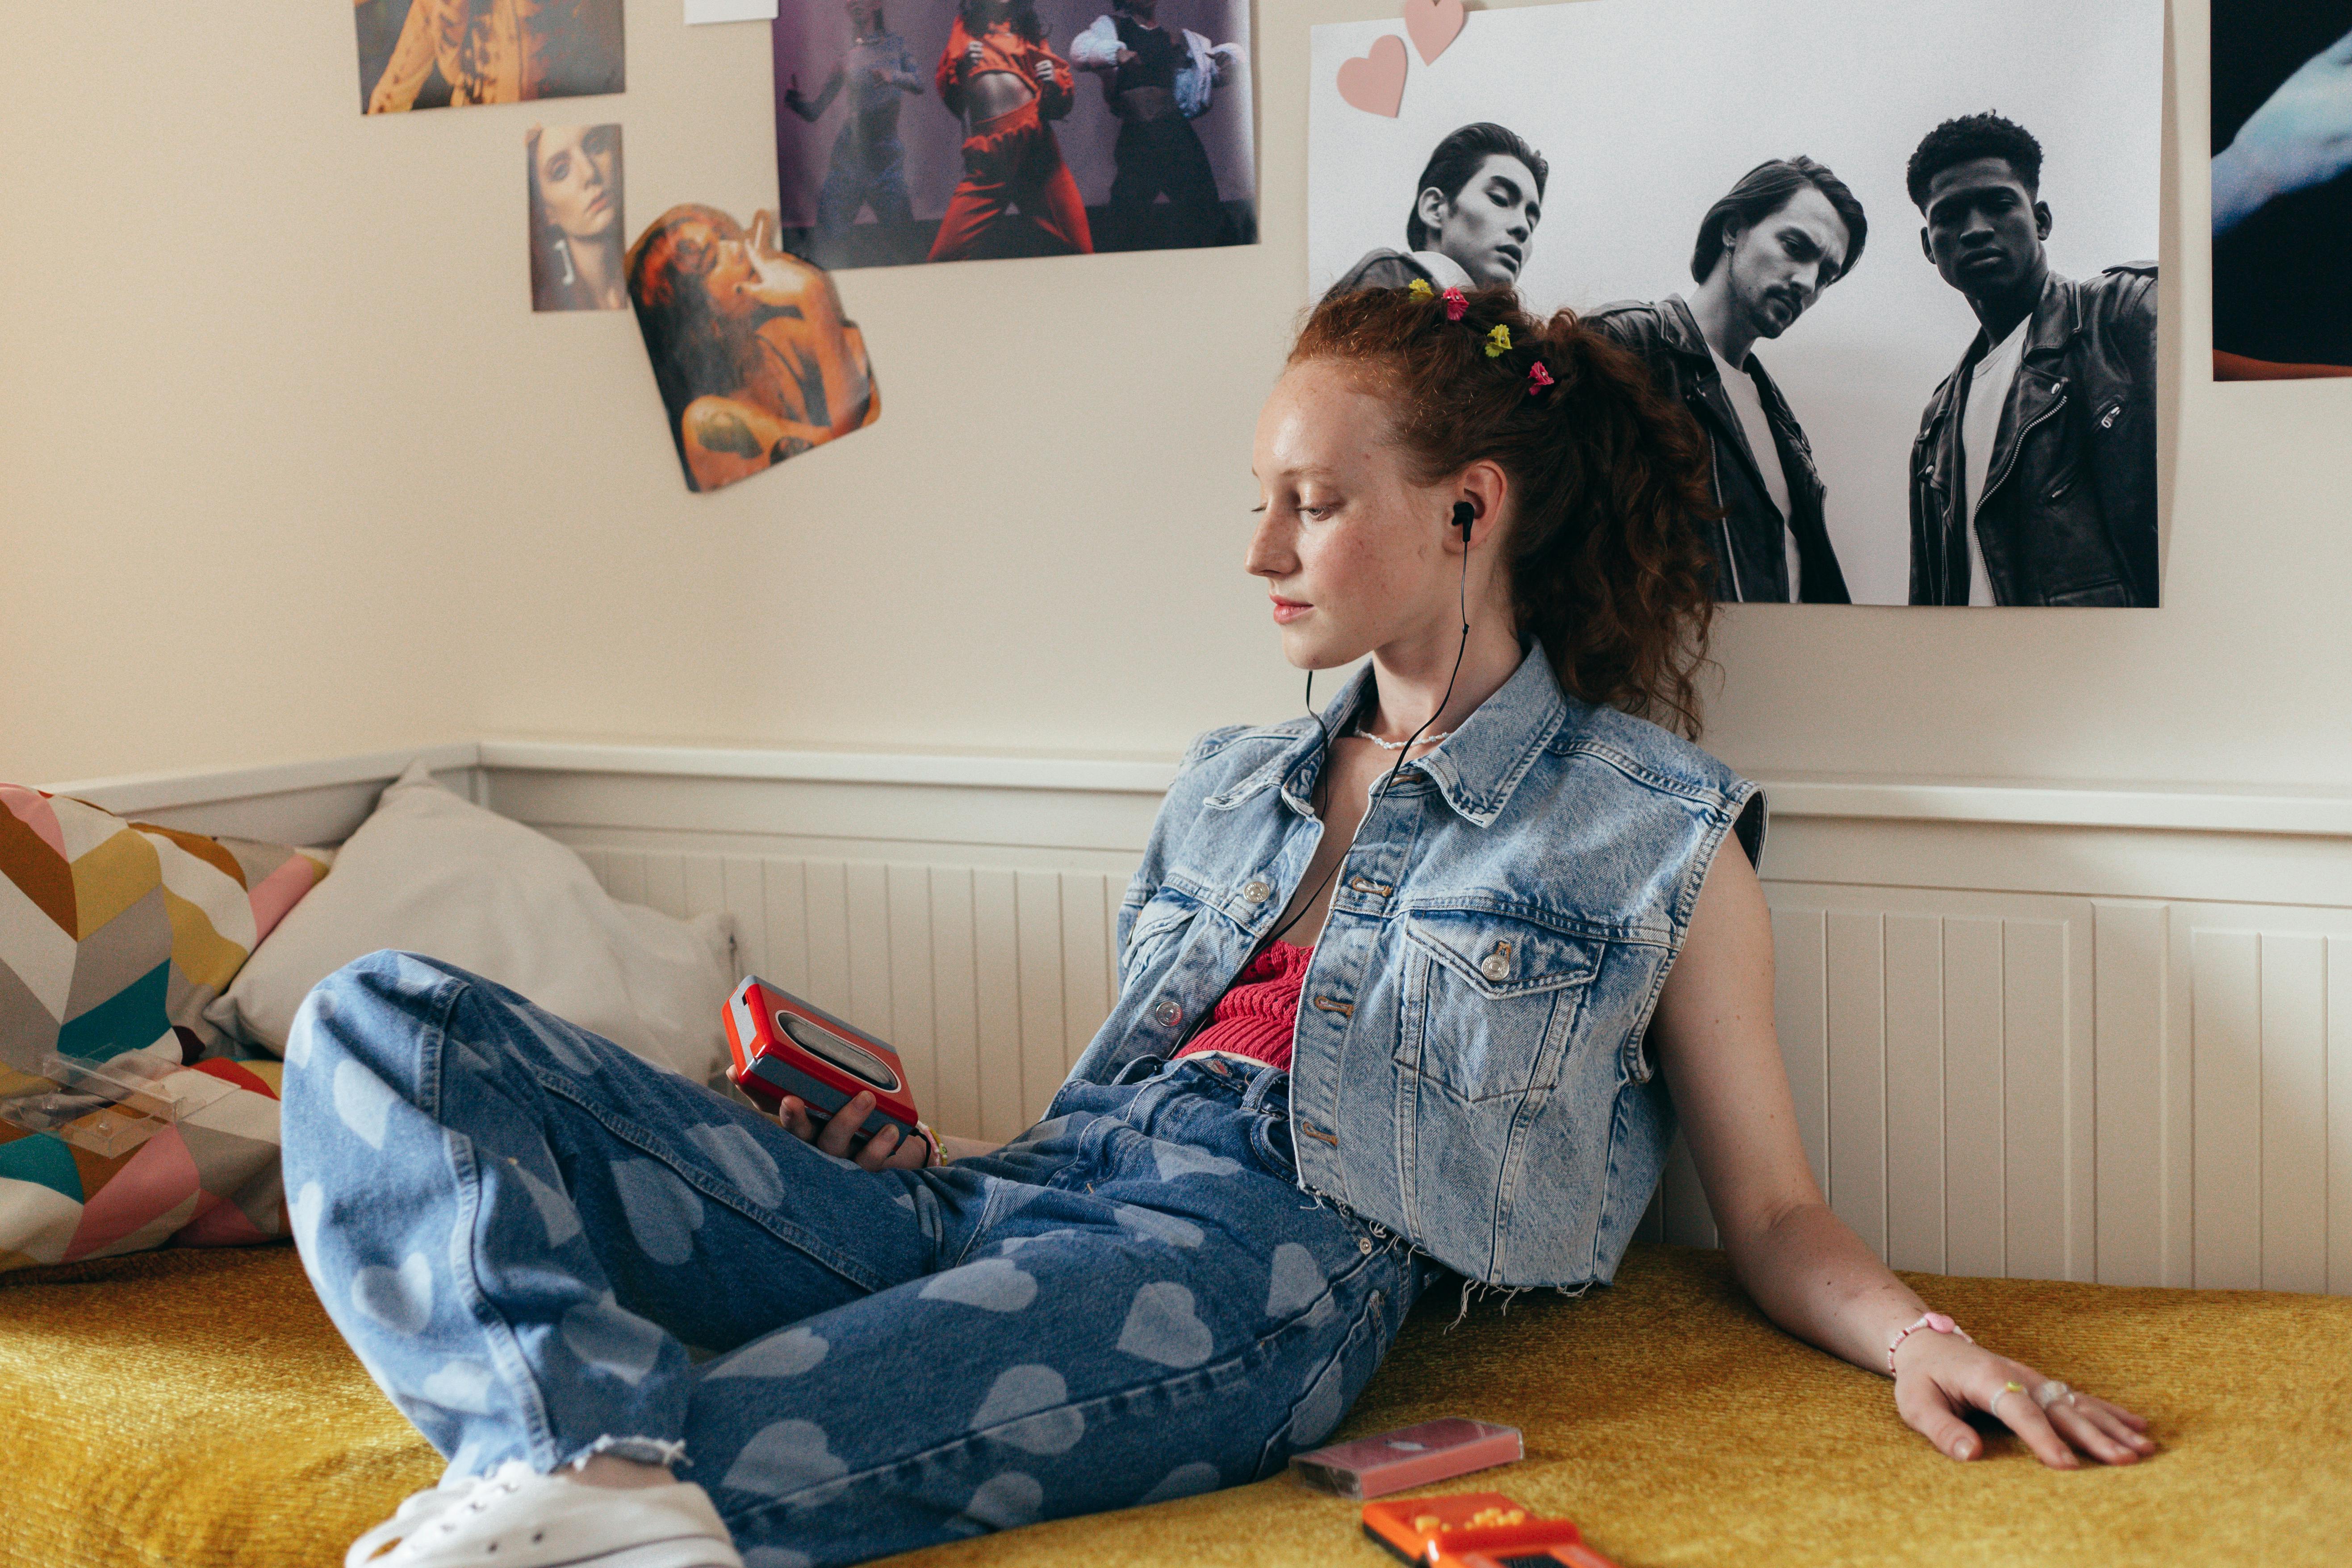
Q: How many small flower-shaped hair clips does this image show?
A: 4